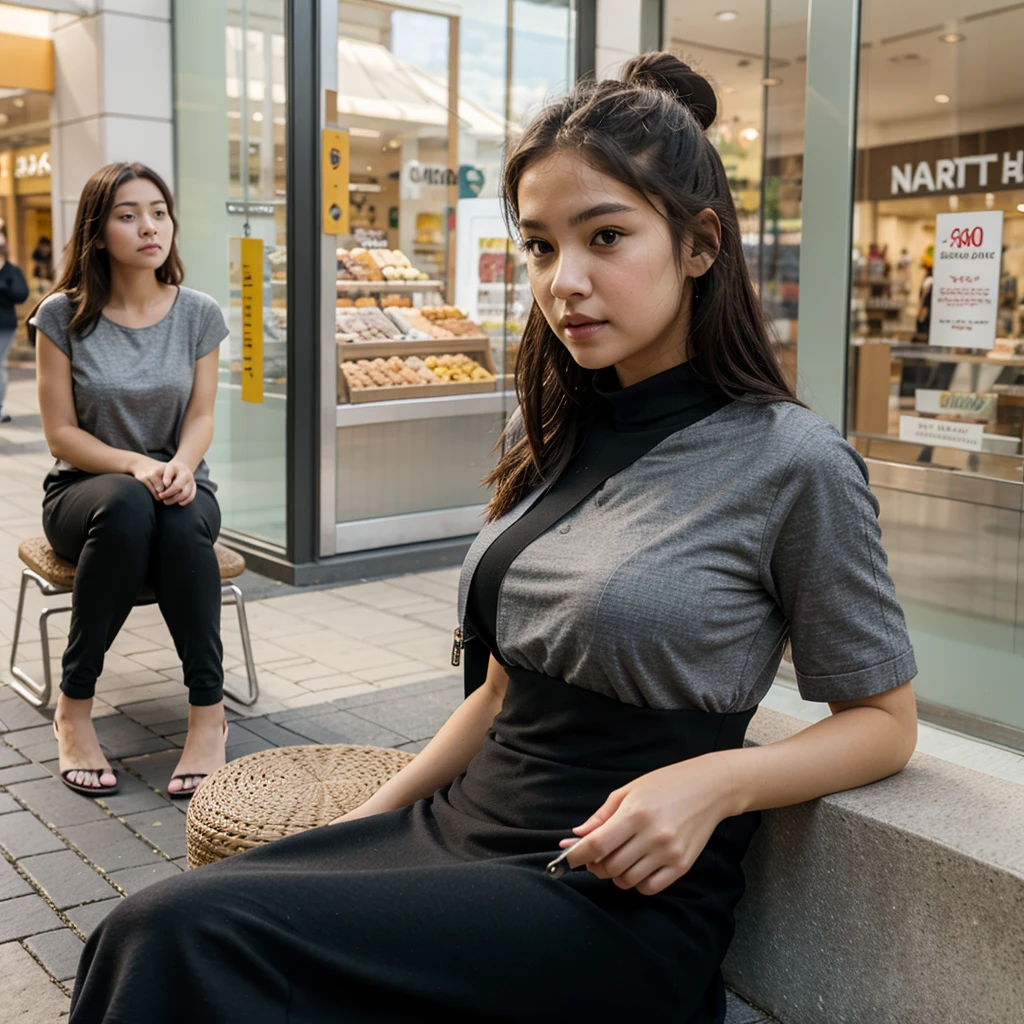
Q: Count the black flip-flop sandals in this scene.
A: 2